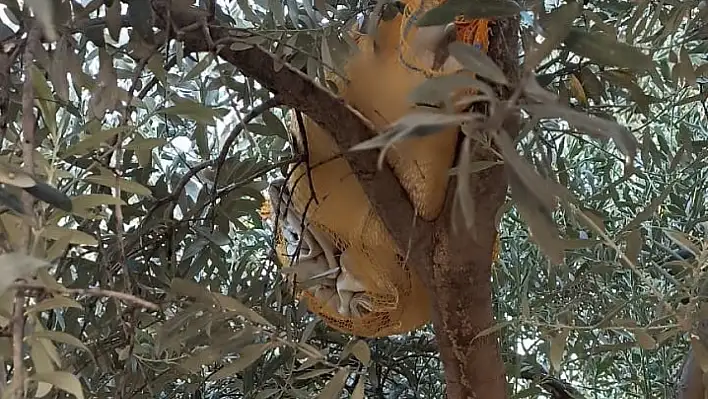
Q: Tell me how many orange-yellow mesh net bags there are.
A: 2